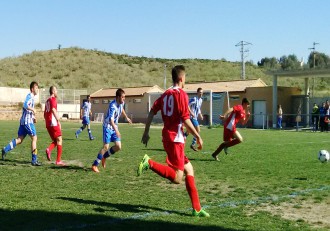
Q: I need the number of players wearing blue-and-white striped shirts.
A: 4